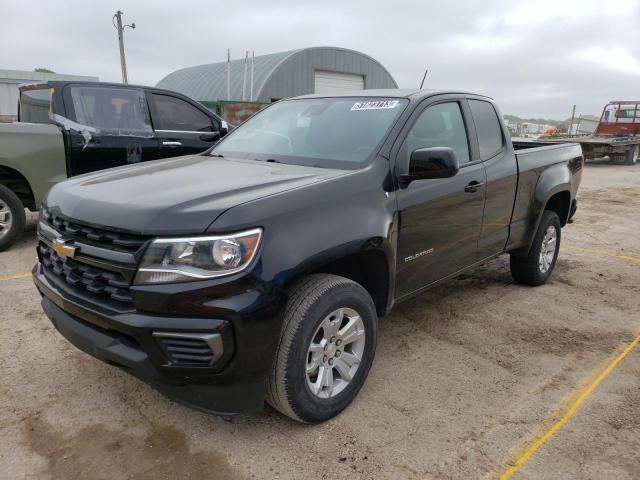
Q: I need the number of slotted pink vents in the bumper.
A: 0